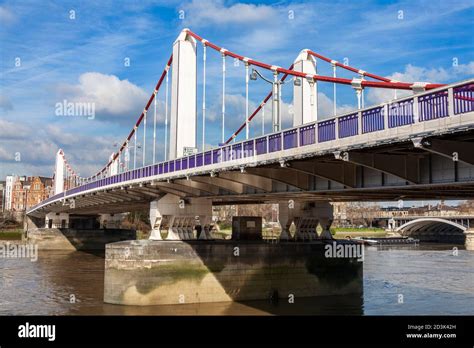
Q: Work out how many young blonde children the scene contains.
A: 0